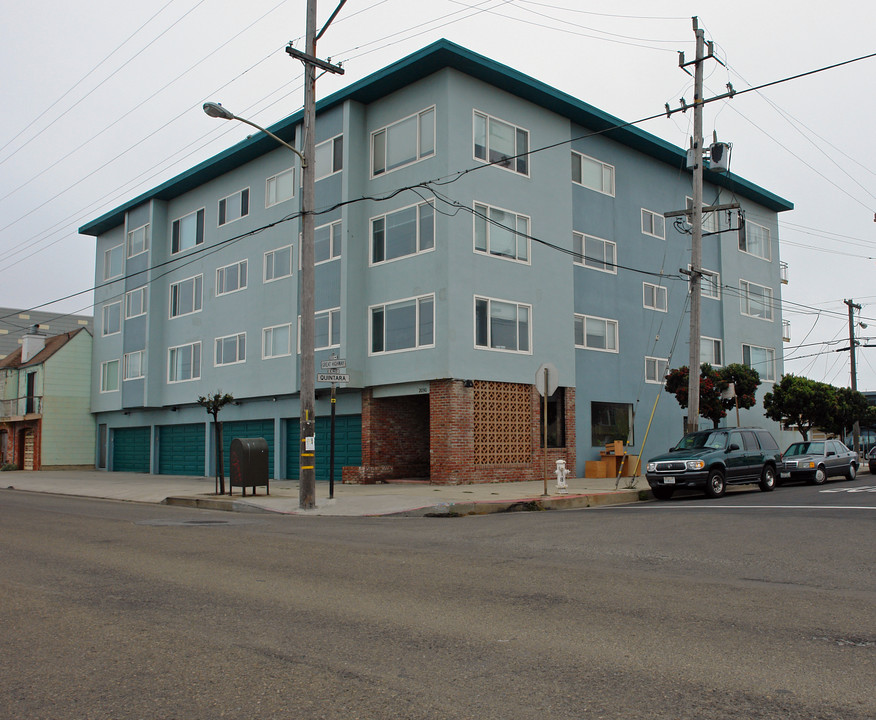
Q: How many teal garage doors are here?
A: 4